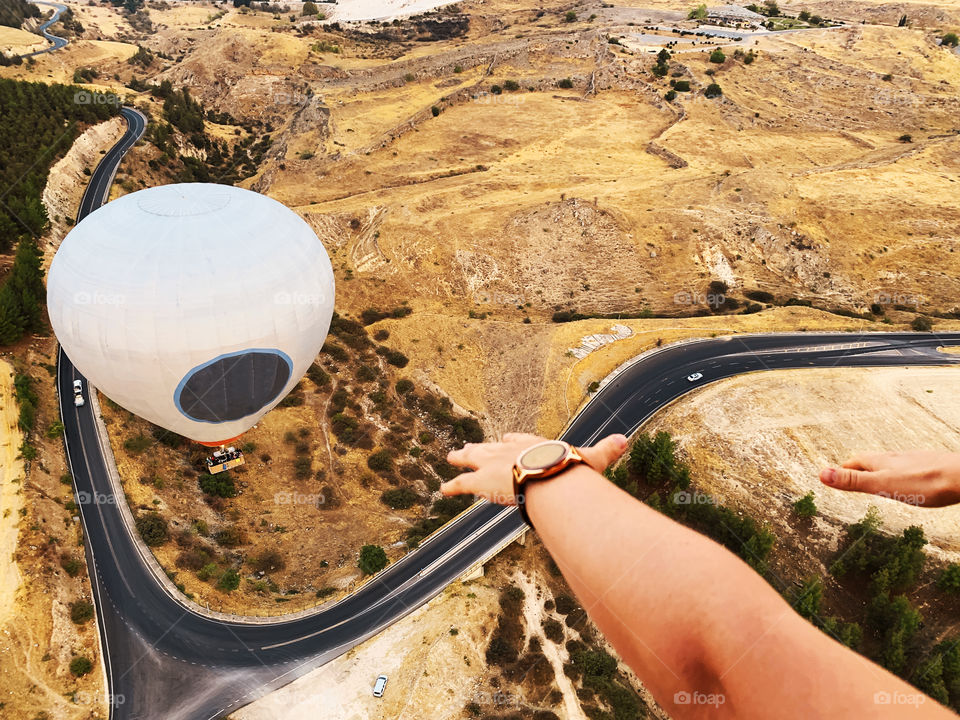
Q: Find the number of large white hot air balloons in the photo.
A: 1